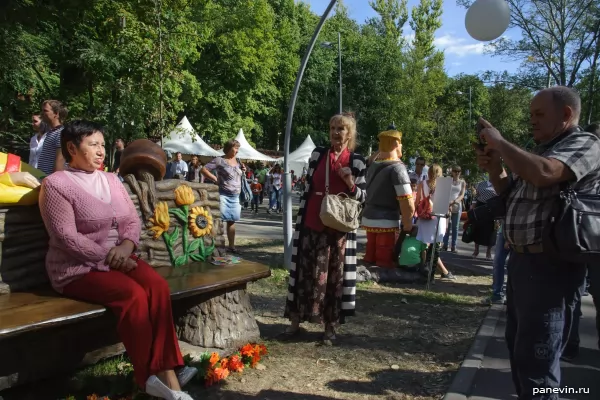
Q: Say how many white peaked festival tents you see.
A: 3